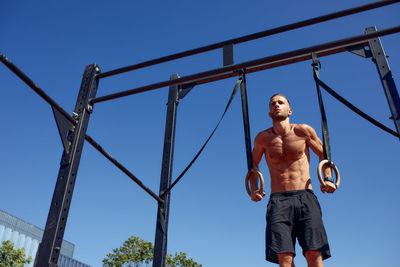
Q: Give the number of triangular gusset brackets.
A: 3